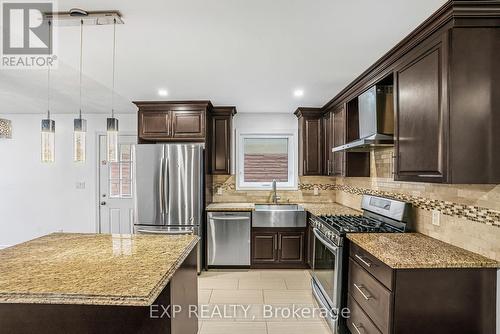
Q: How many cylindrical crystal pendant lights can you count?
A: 3